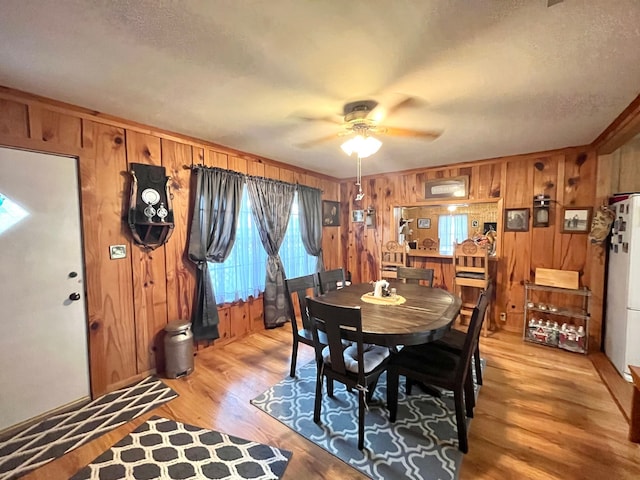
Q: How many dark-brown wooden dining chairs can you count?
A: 6